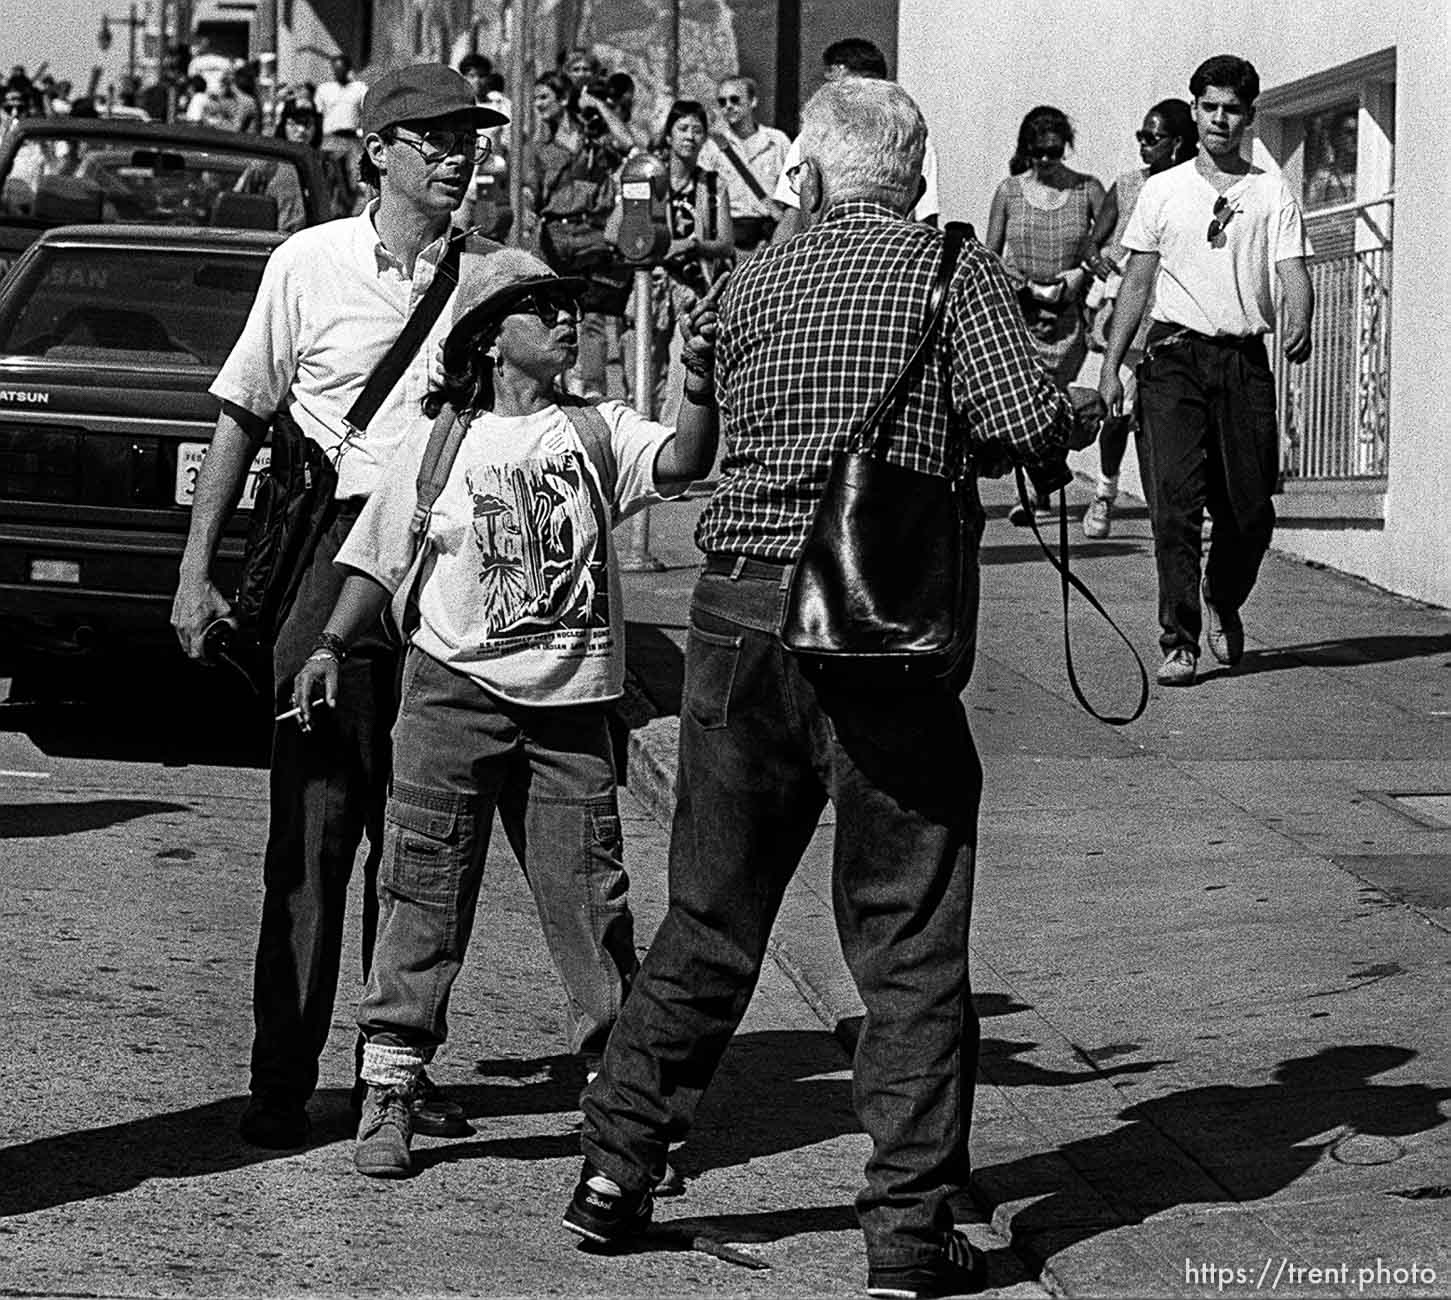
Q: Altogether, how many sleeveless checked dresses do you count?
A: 1